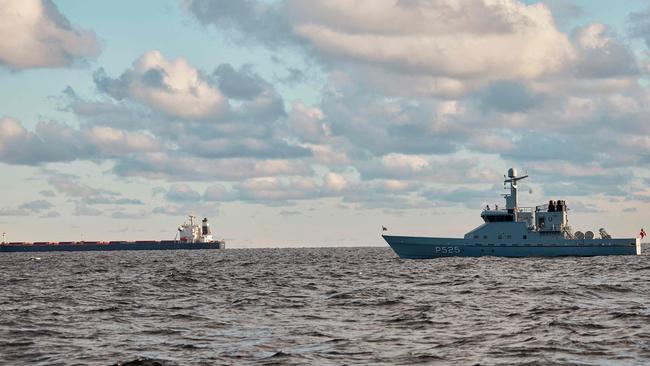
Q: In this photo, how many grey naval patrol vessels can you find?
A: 1